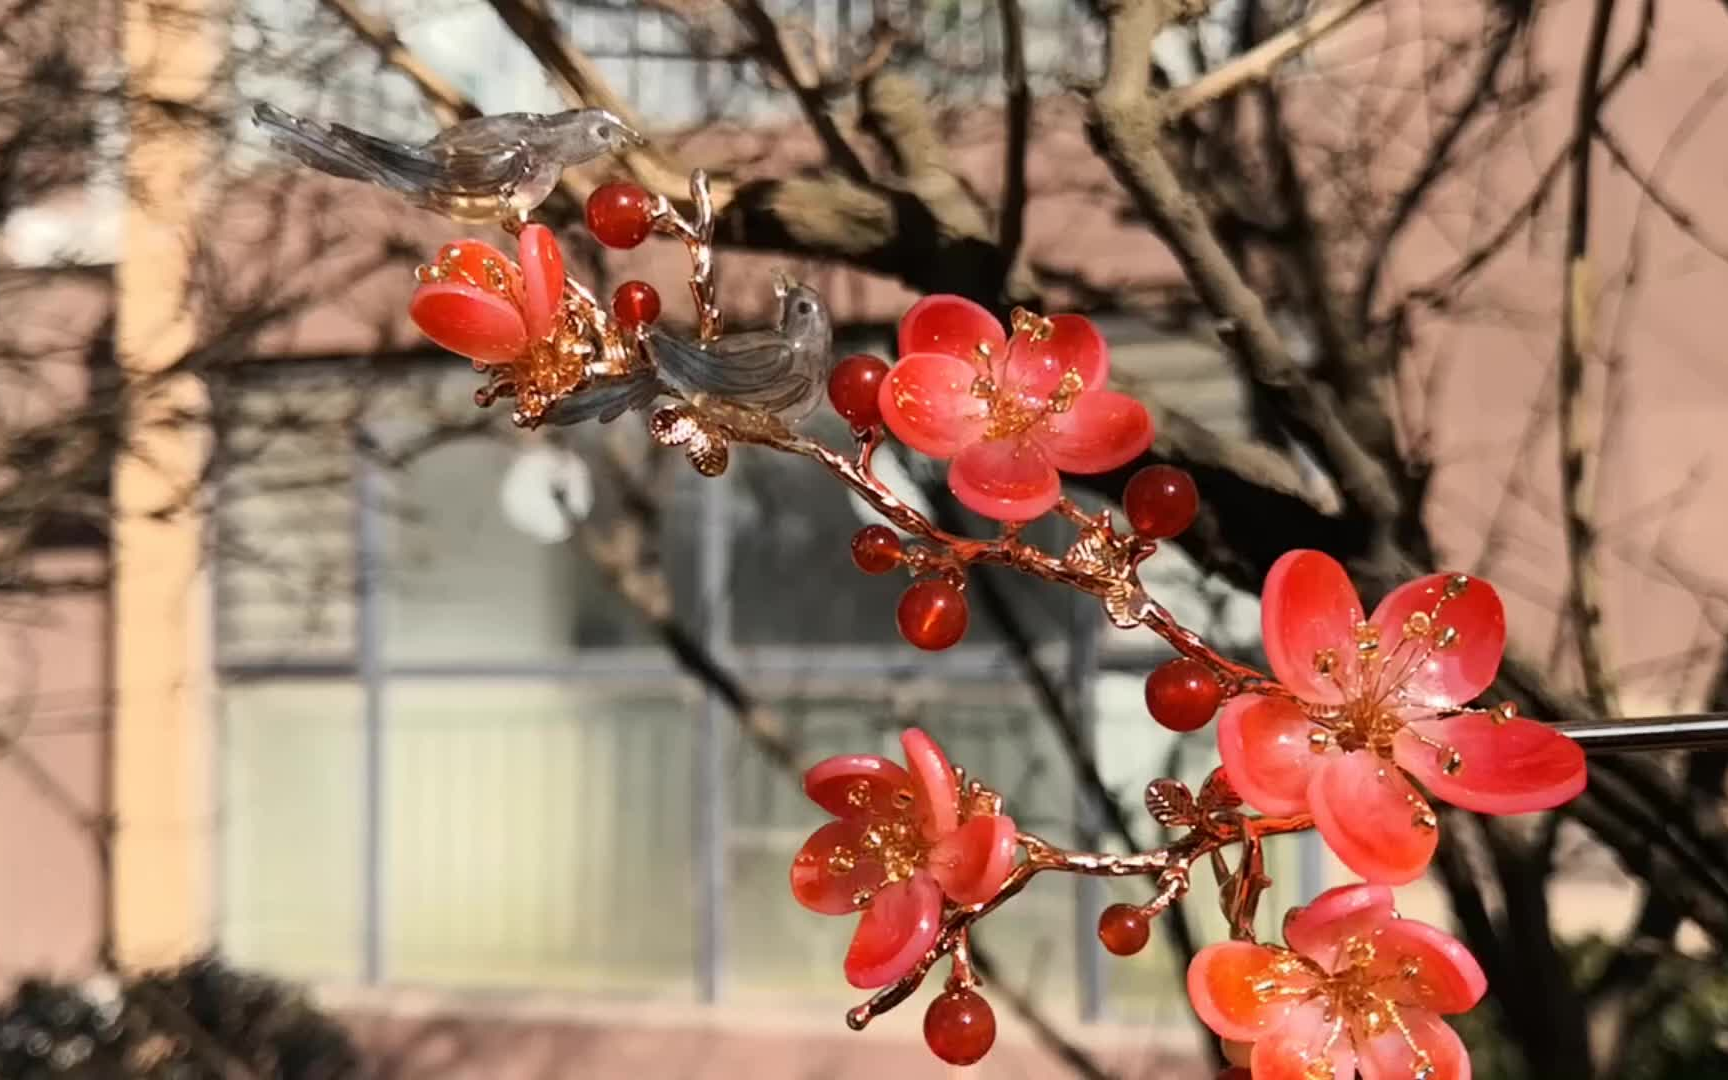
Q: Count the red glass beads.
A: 9